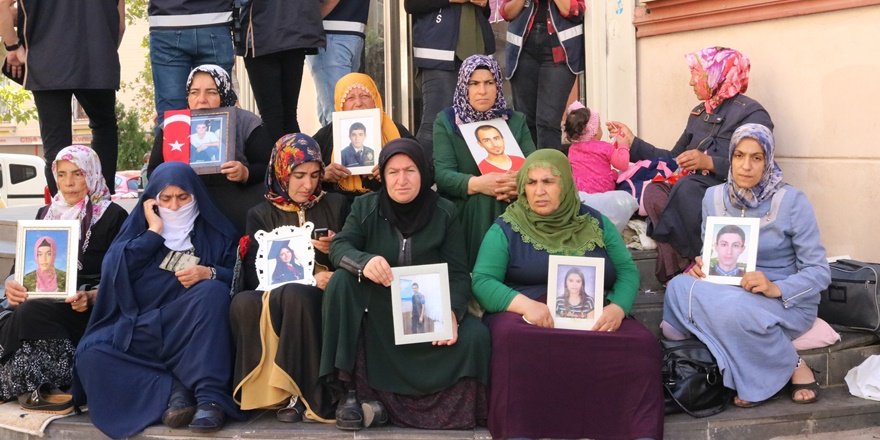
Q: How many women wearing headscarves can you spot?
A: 10